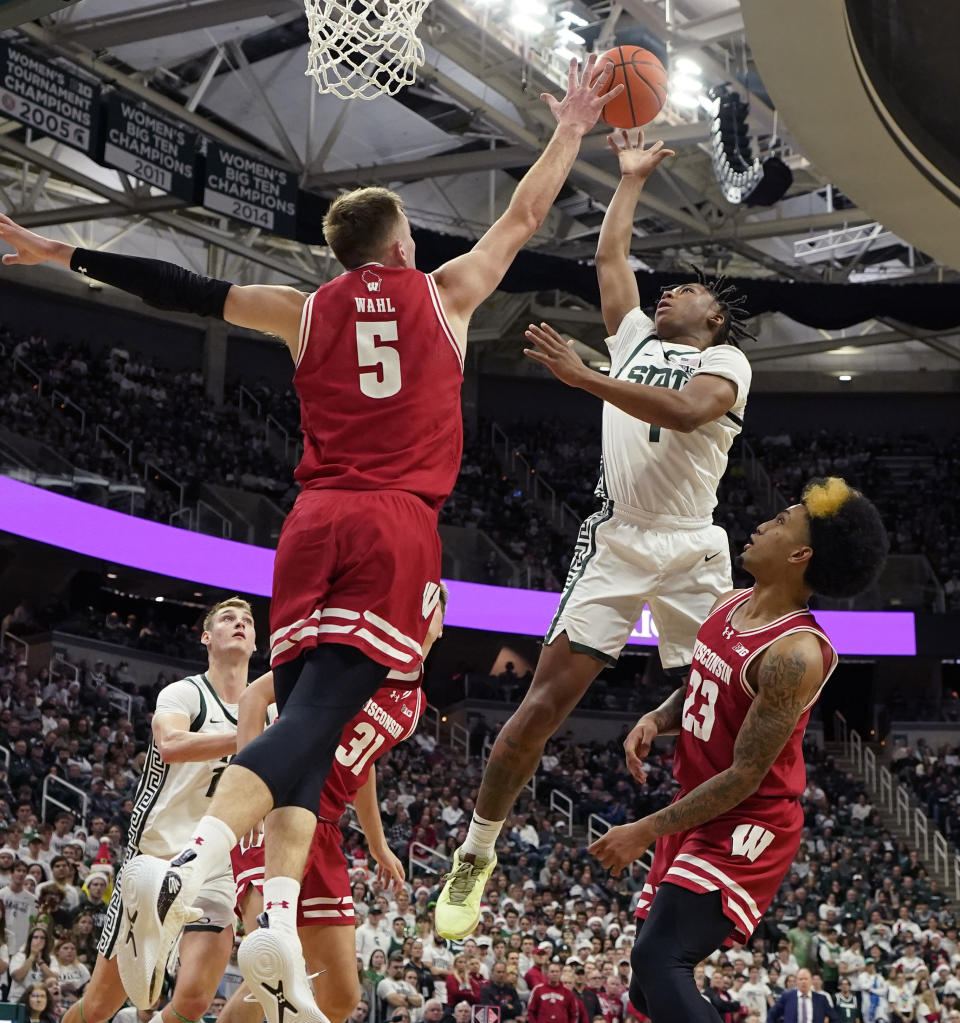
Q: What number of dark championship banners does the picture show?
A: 3